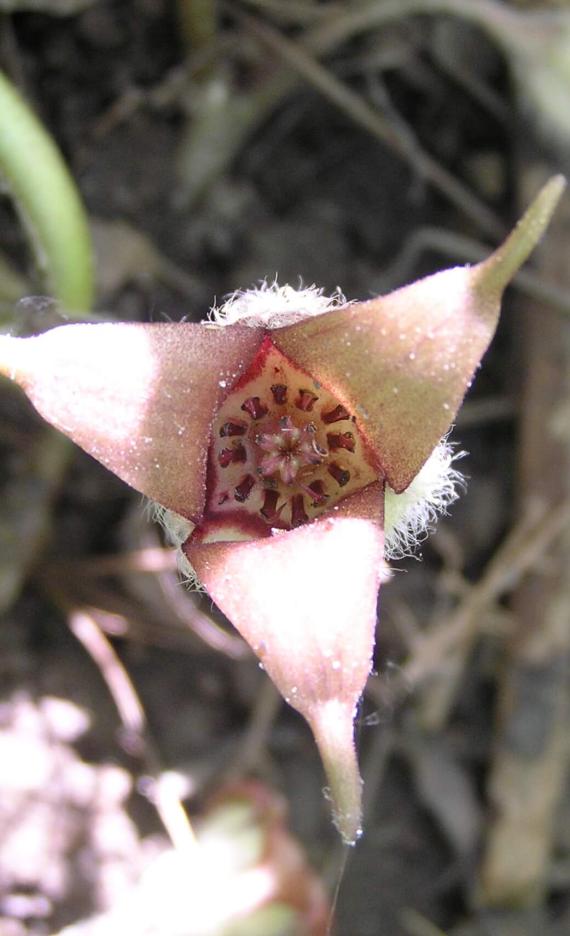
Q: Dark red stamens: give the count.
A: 12